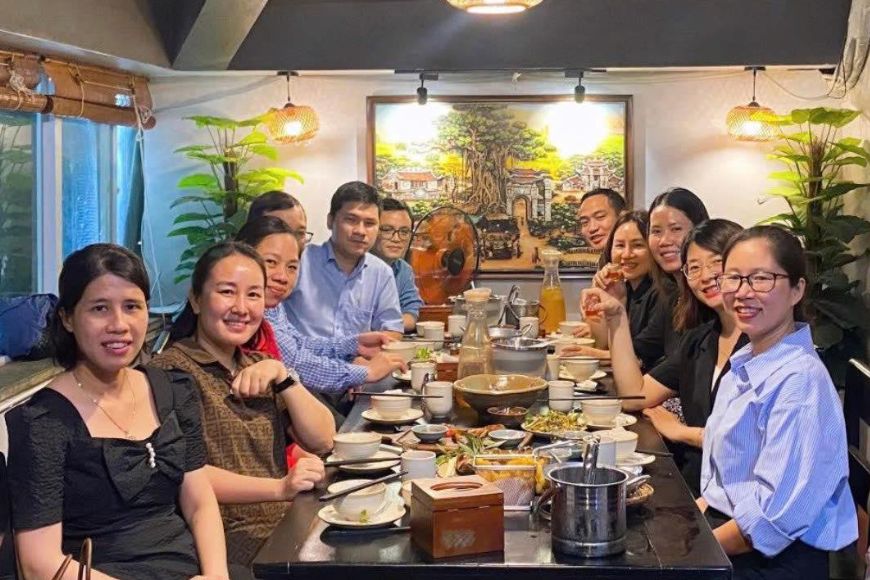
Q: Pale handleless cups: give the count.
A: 9